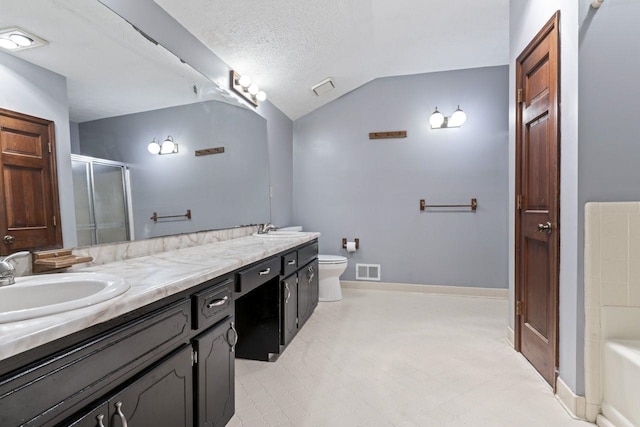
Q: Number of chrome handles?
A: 9